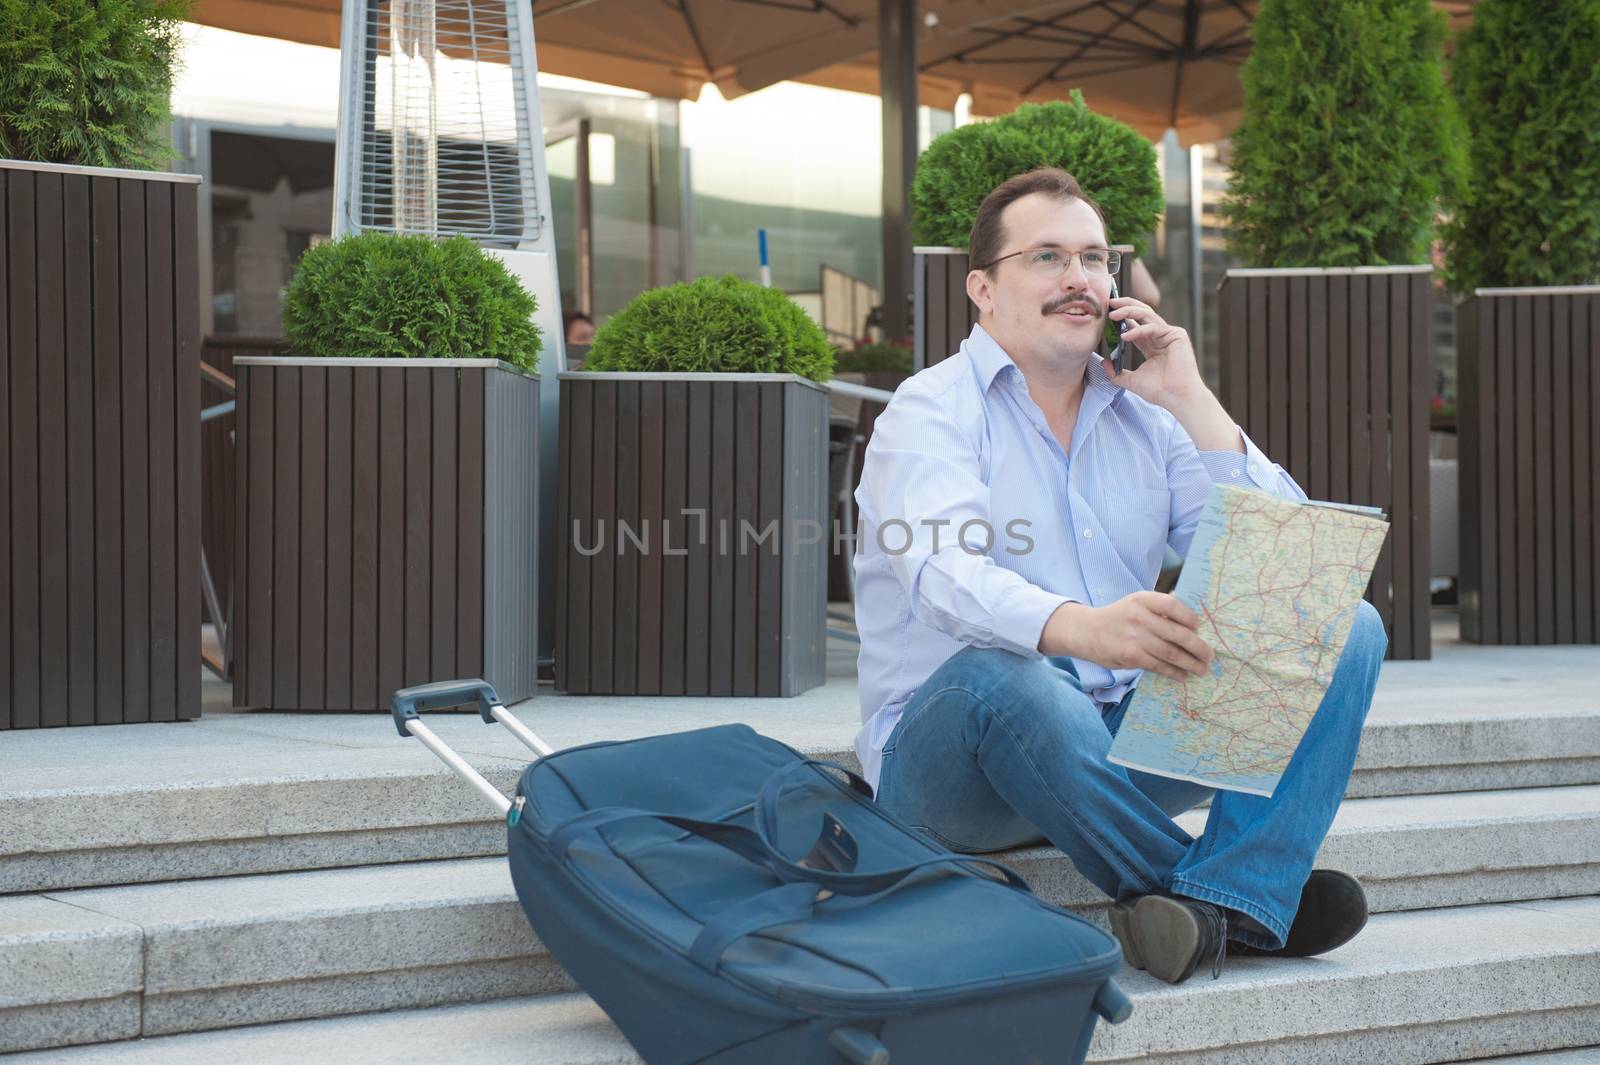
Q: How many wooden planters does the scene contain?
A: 6